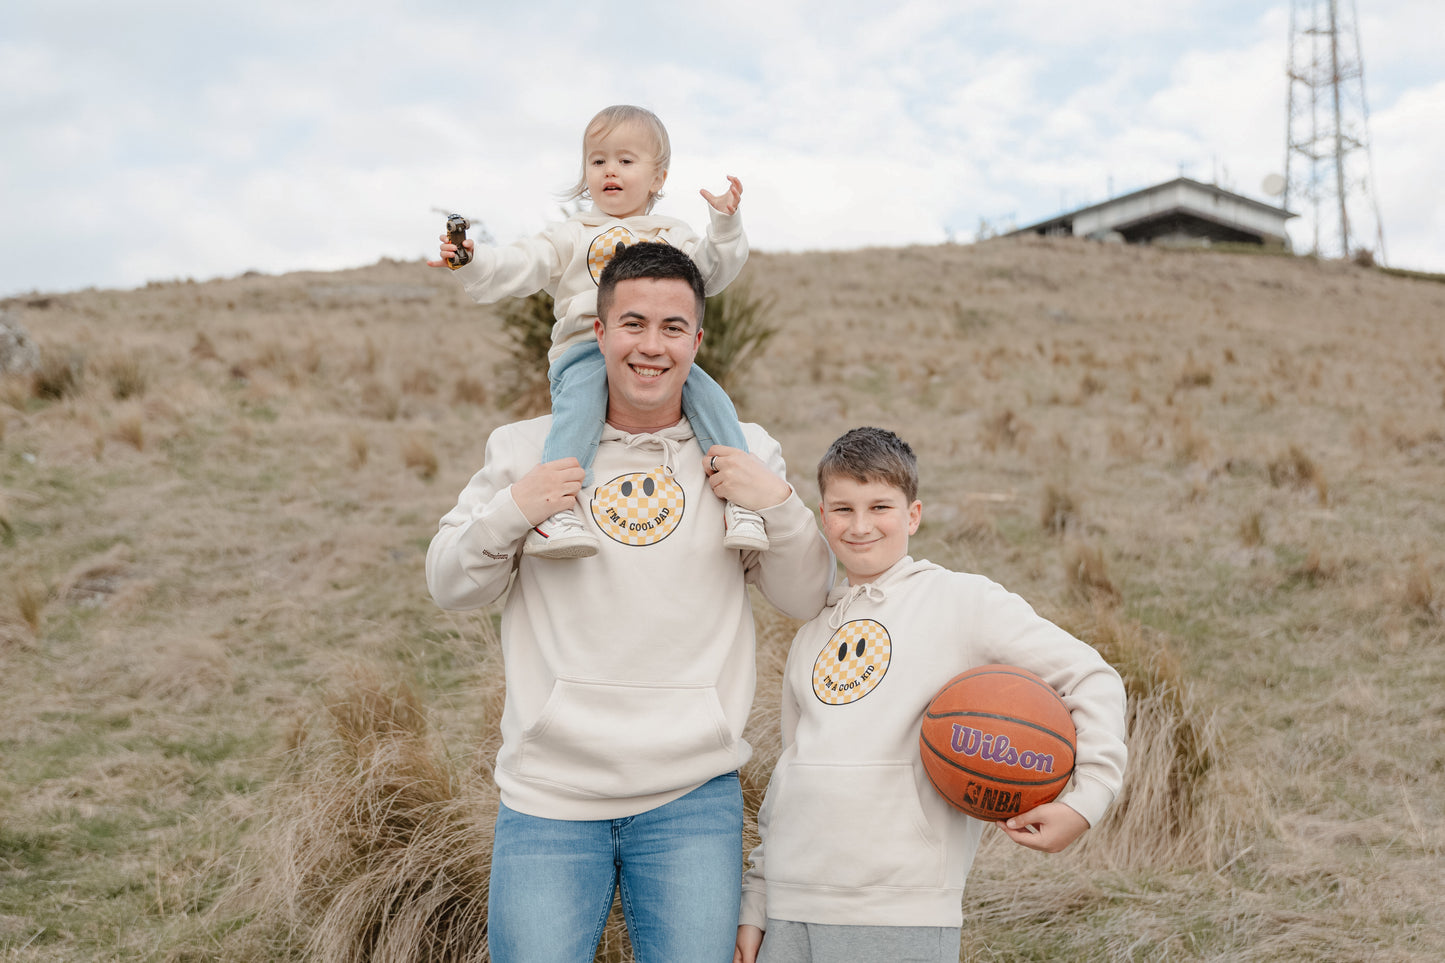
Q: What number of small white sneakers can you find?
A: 2